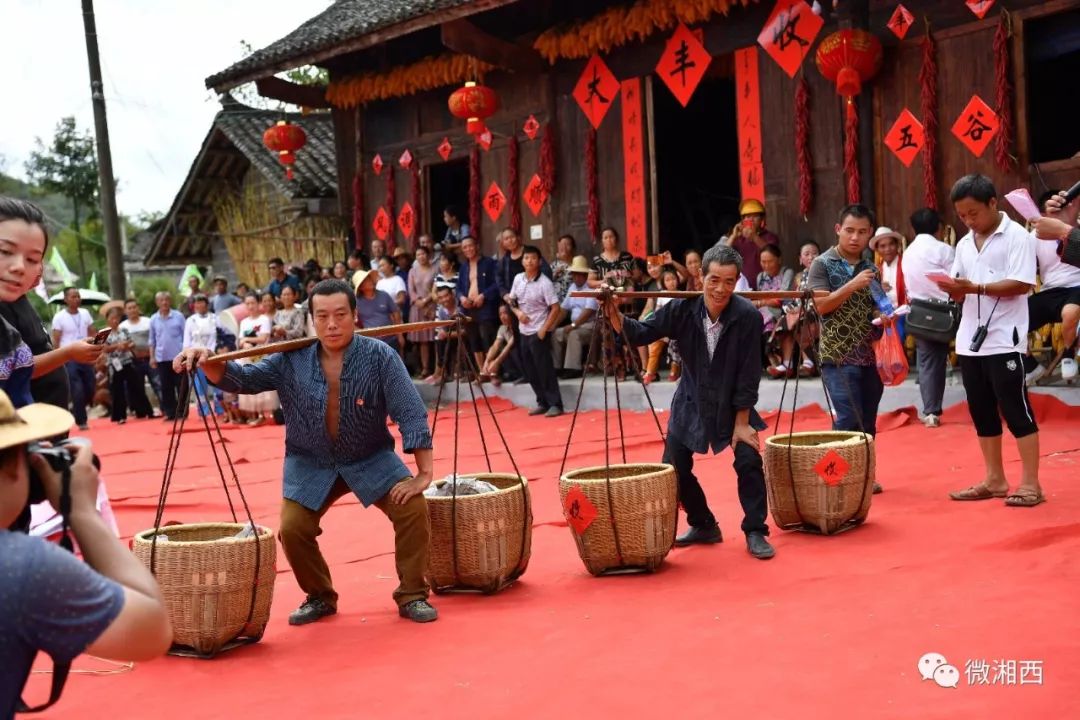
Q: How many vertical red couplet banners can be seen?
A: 2